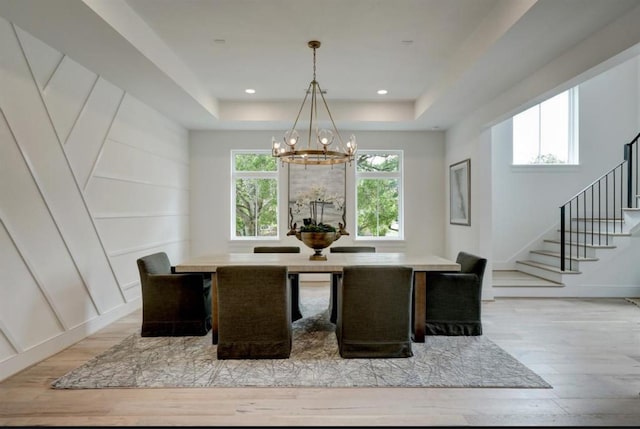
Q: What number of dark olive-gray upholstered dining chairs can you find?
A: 6